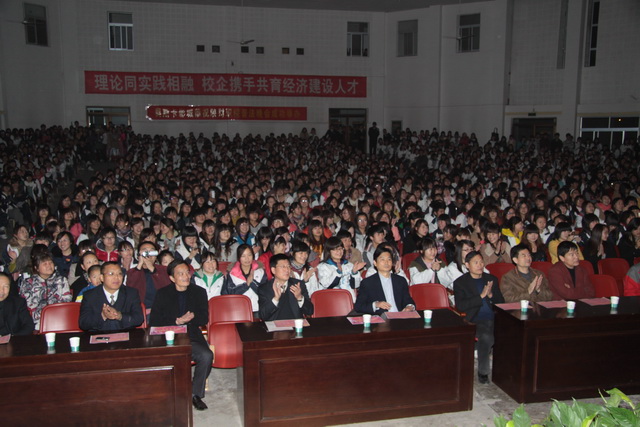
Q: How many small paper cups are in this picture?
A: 9